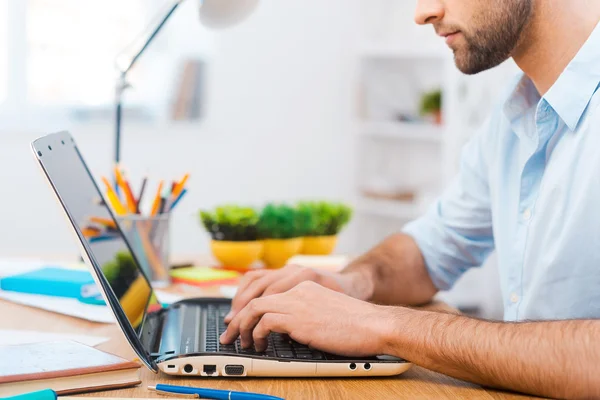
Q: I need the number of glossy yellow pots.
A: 3